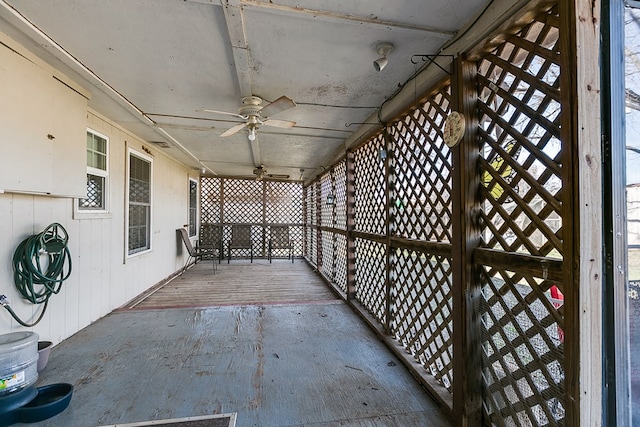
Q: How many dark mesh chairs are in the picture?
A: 4